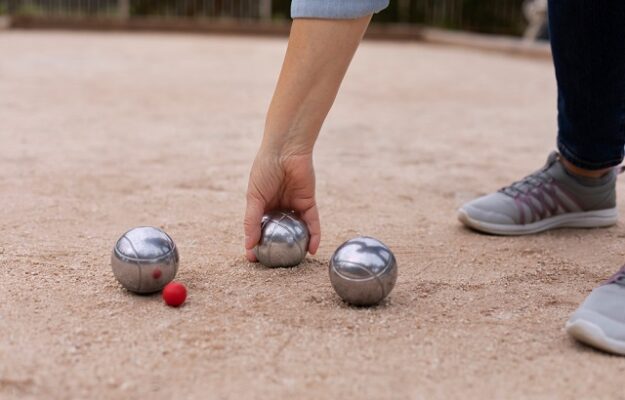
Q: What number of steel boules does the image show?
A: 3